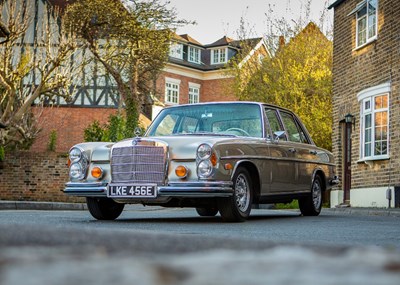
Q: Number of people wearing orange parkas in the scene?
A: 0